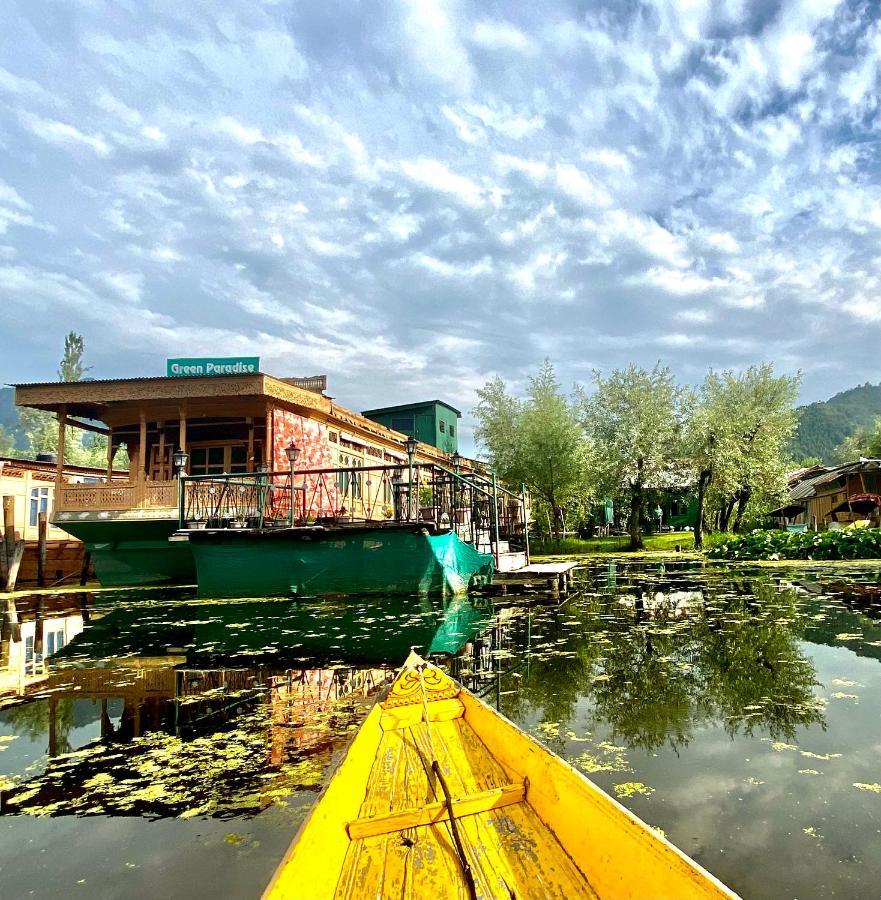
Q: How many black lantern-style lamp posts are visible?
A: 4